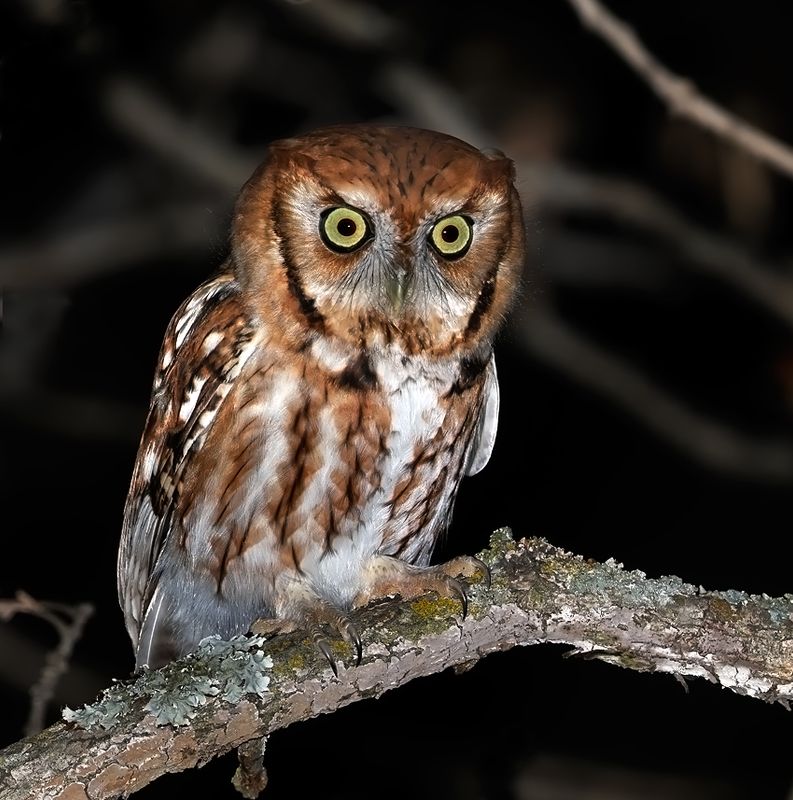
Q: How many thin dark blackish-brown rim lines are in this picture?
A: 2